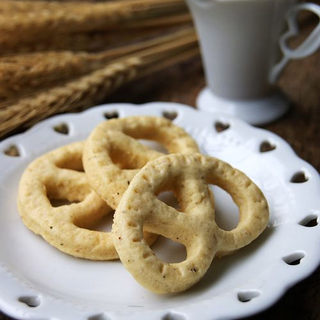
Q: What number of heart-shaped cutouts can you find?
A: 13